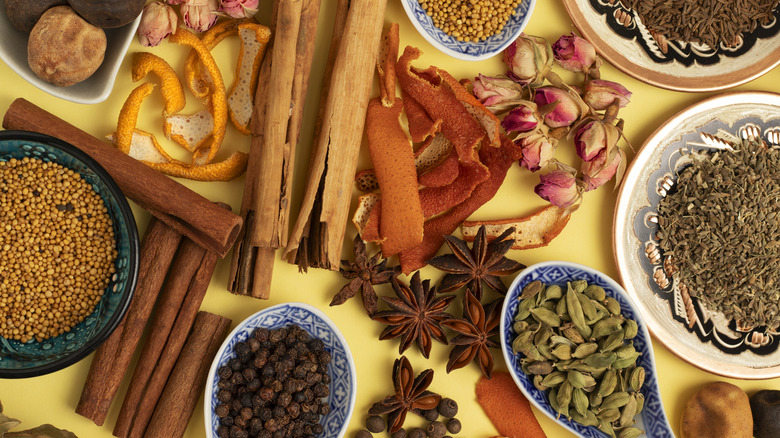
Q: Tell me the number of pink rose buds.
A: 13